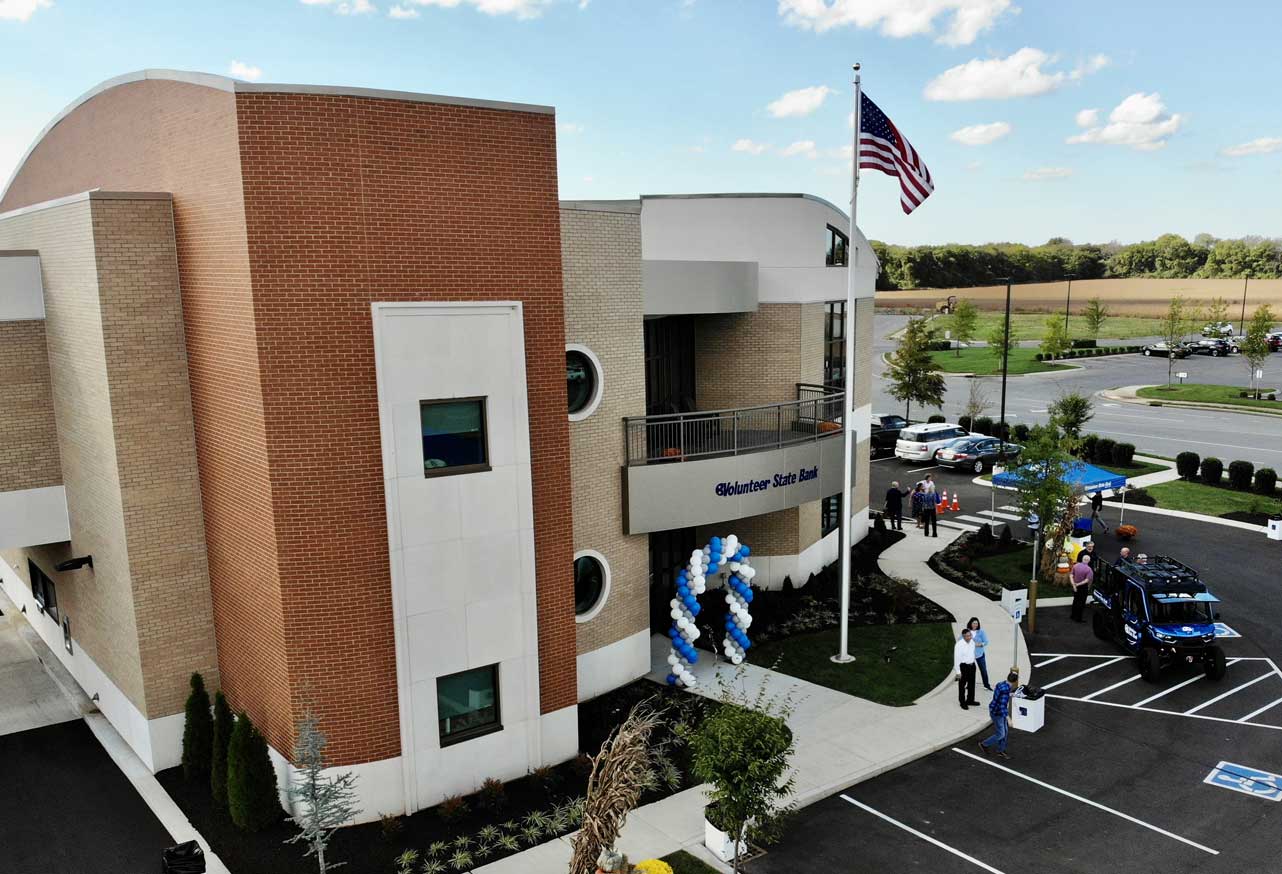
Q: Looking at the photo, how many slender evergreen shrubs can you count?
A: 3